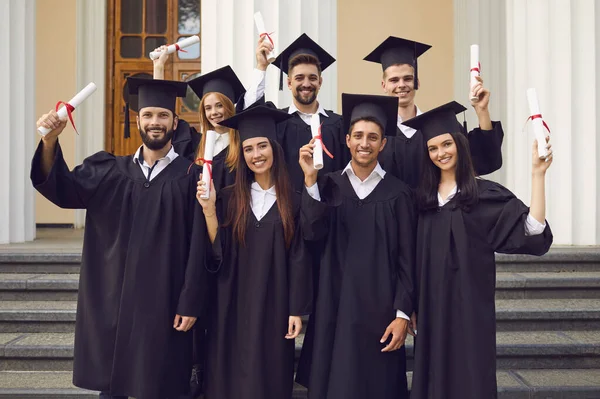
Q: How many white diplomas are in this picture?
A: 7